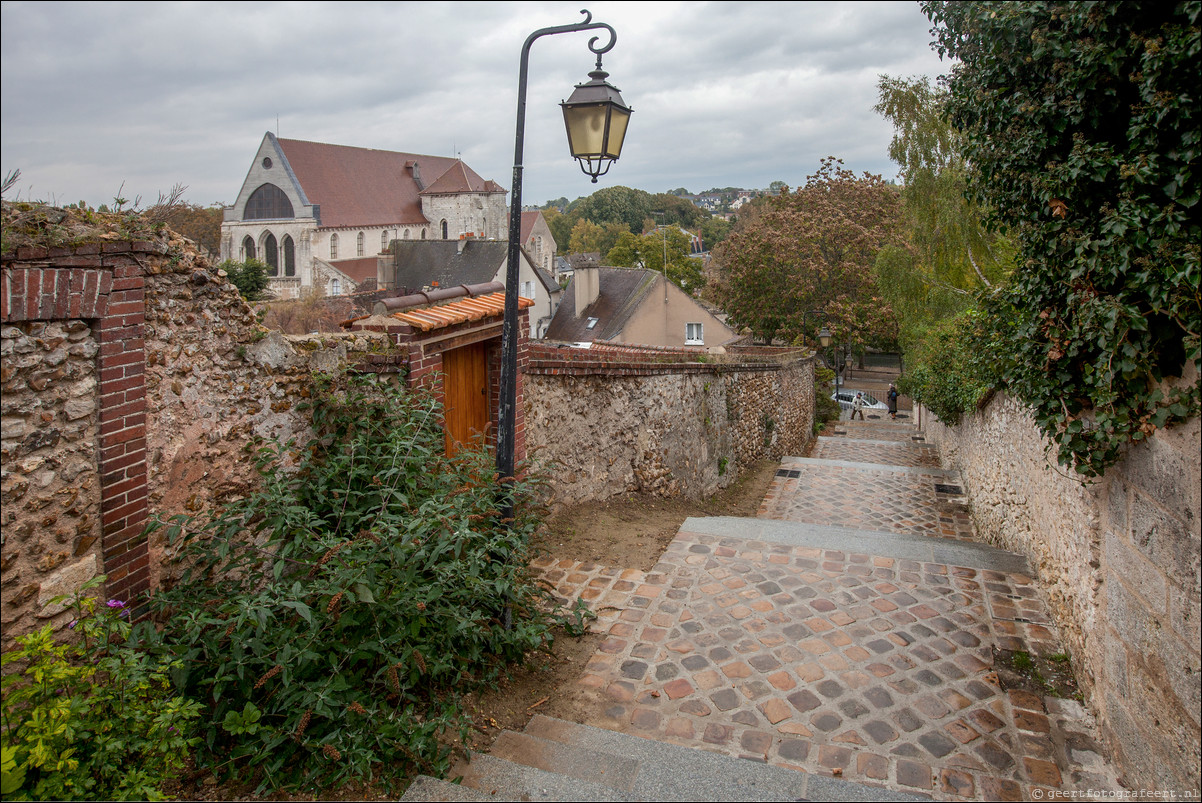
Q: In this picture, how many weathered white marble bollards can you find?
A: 0